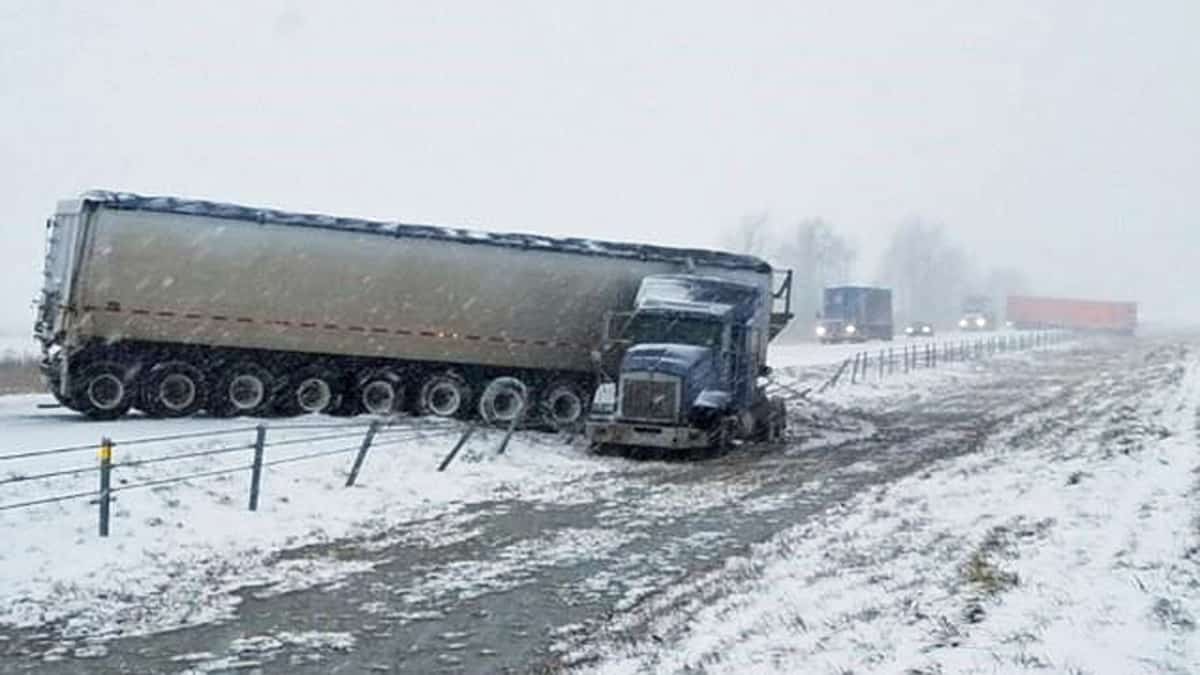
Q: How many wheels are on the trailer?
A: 8